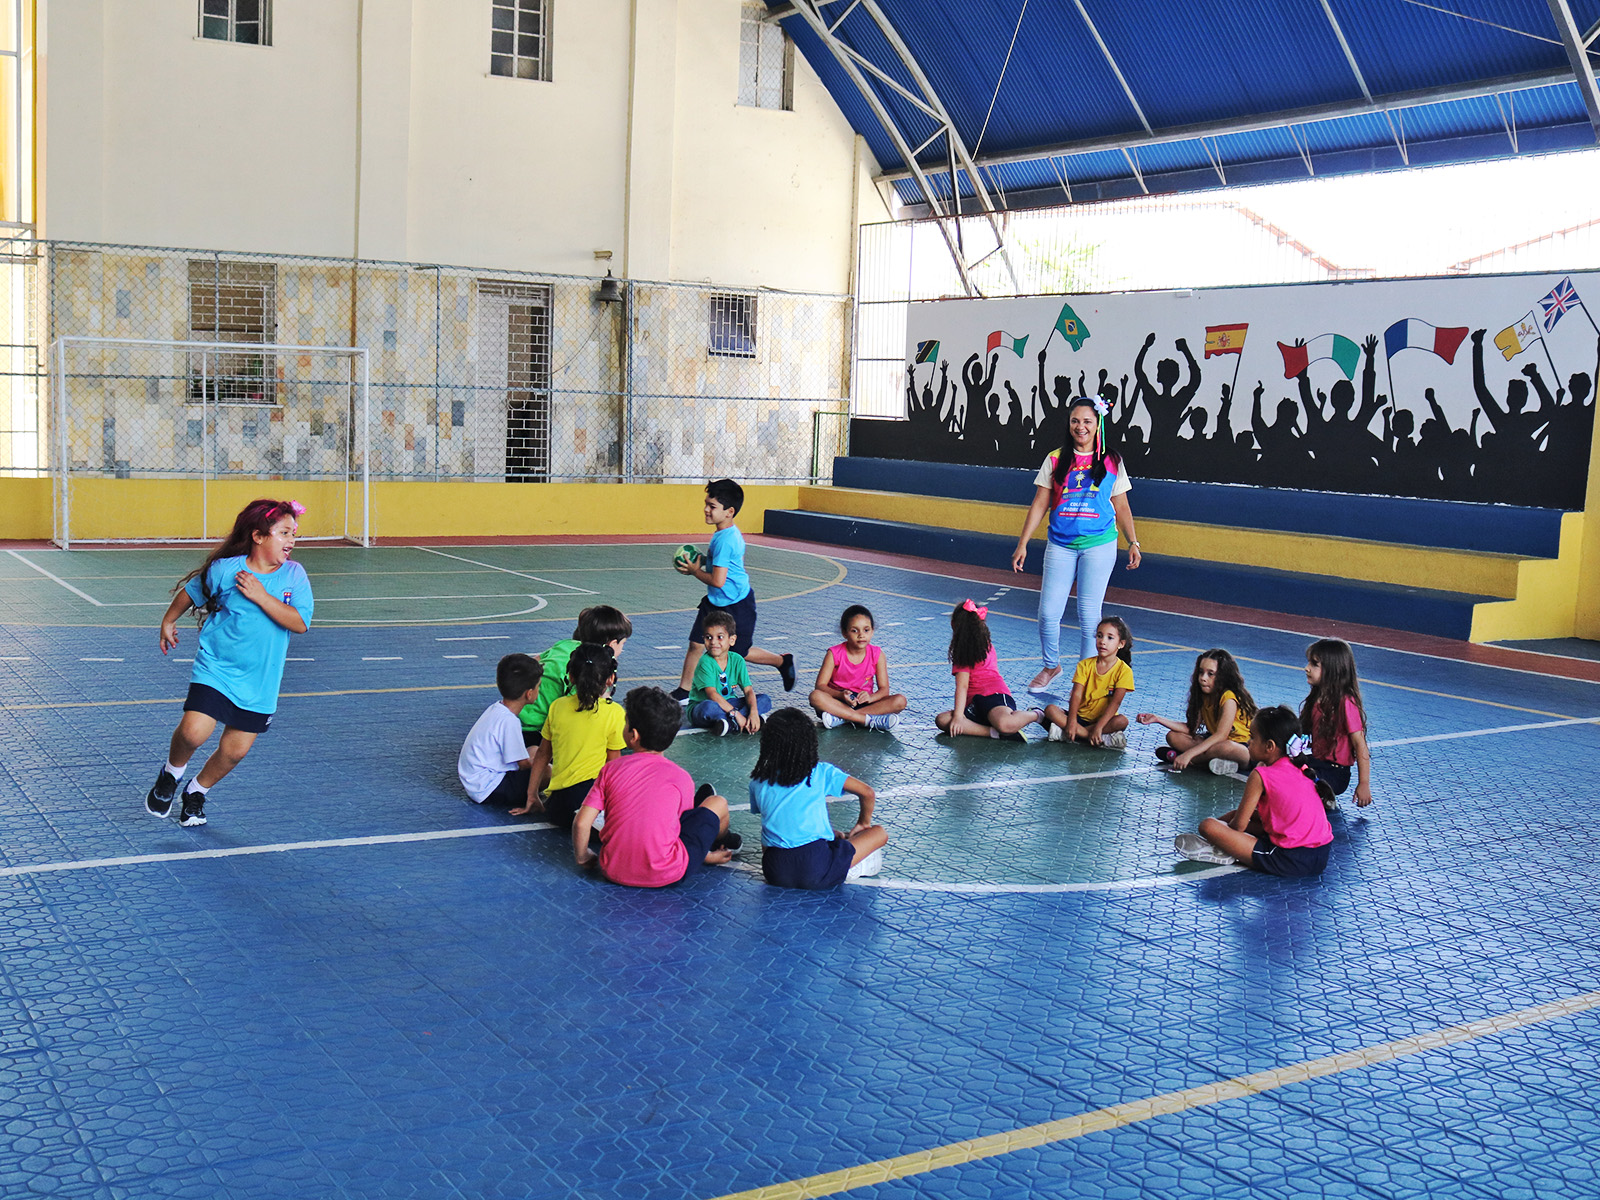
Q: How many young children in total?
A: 14